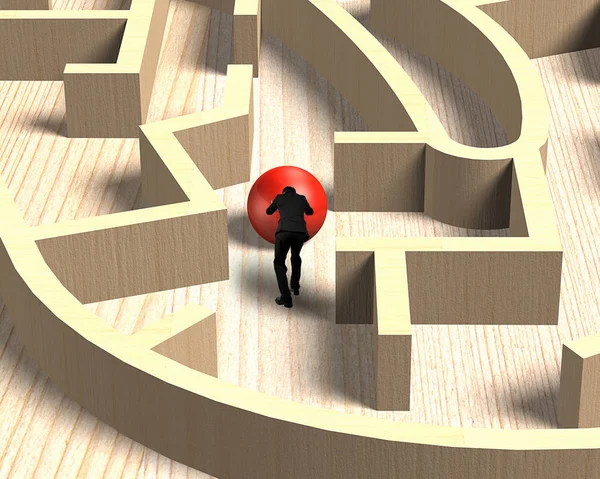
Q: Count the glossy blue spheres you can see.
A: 0